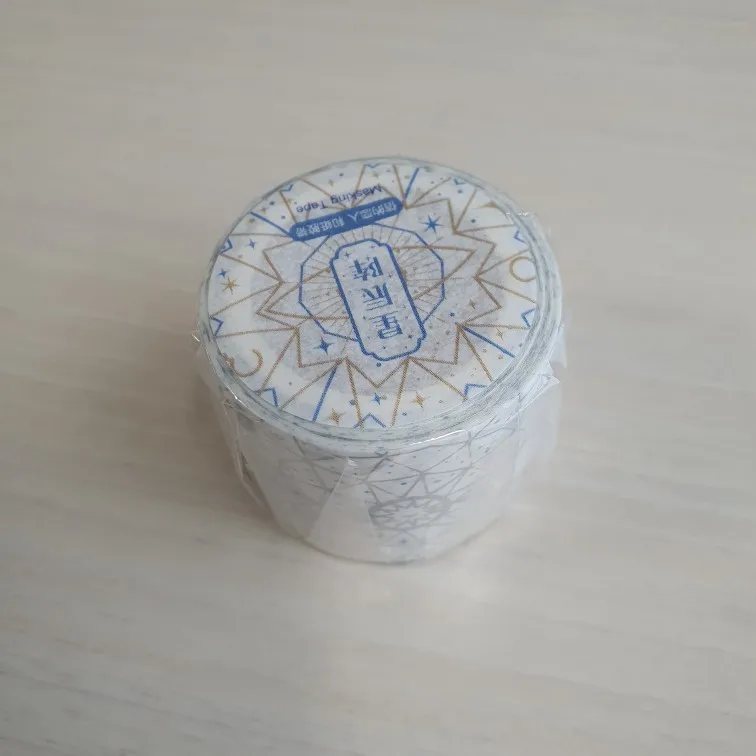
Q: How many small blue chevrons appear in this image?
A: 10